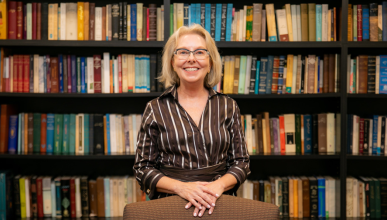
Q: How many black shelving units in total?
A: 3